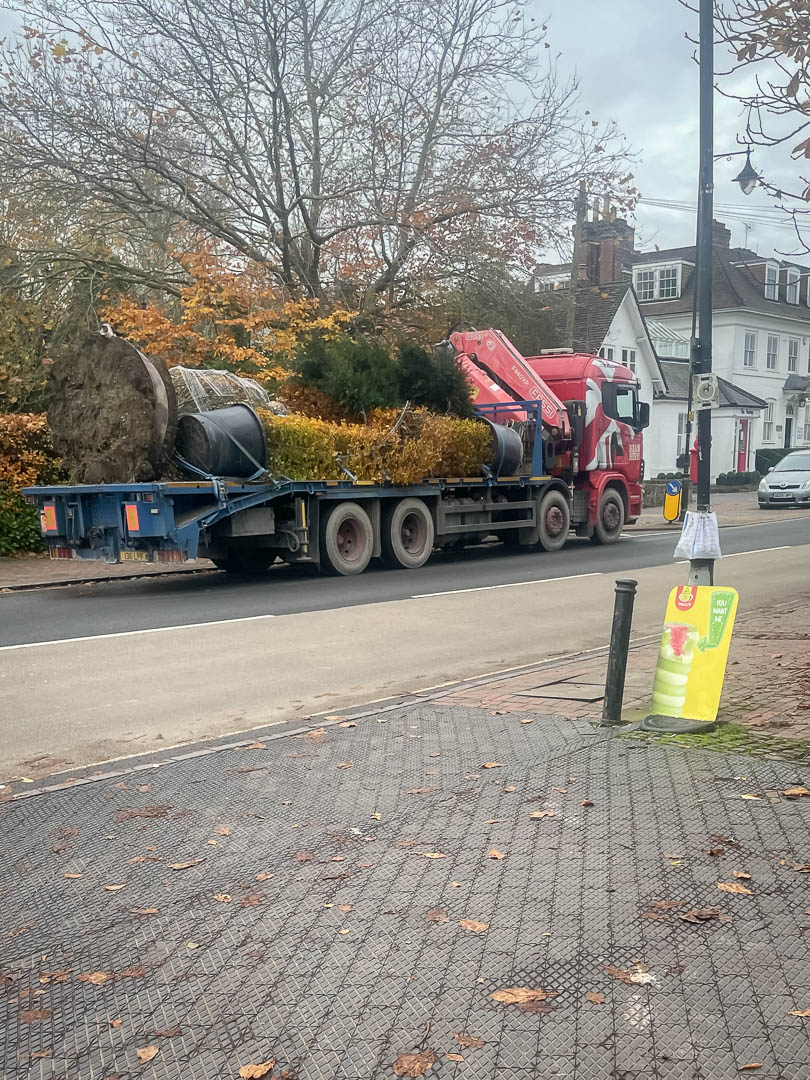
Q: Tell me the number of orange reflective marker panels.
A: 2